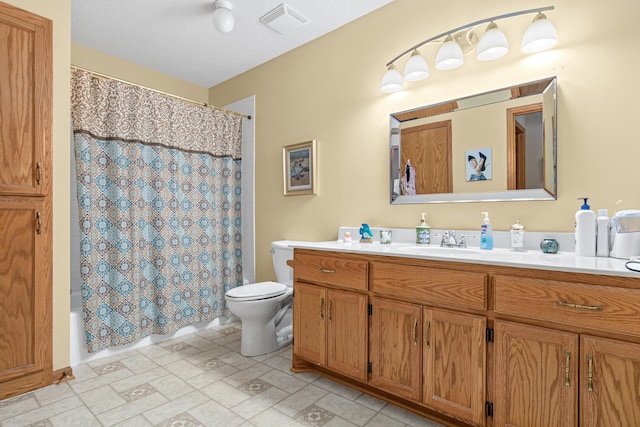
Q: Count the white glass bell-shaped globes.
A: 5